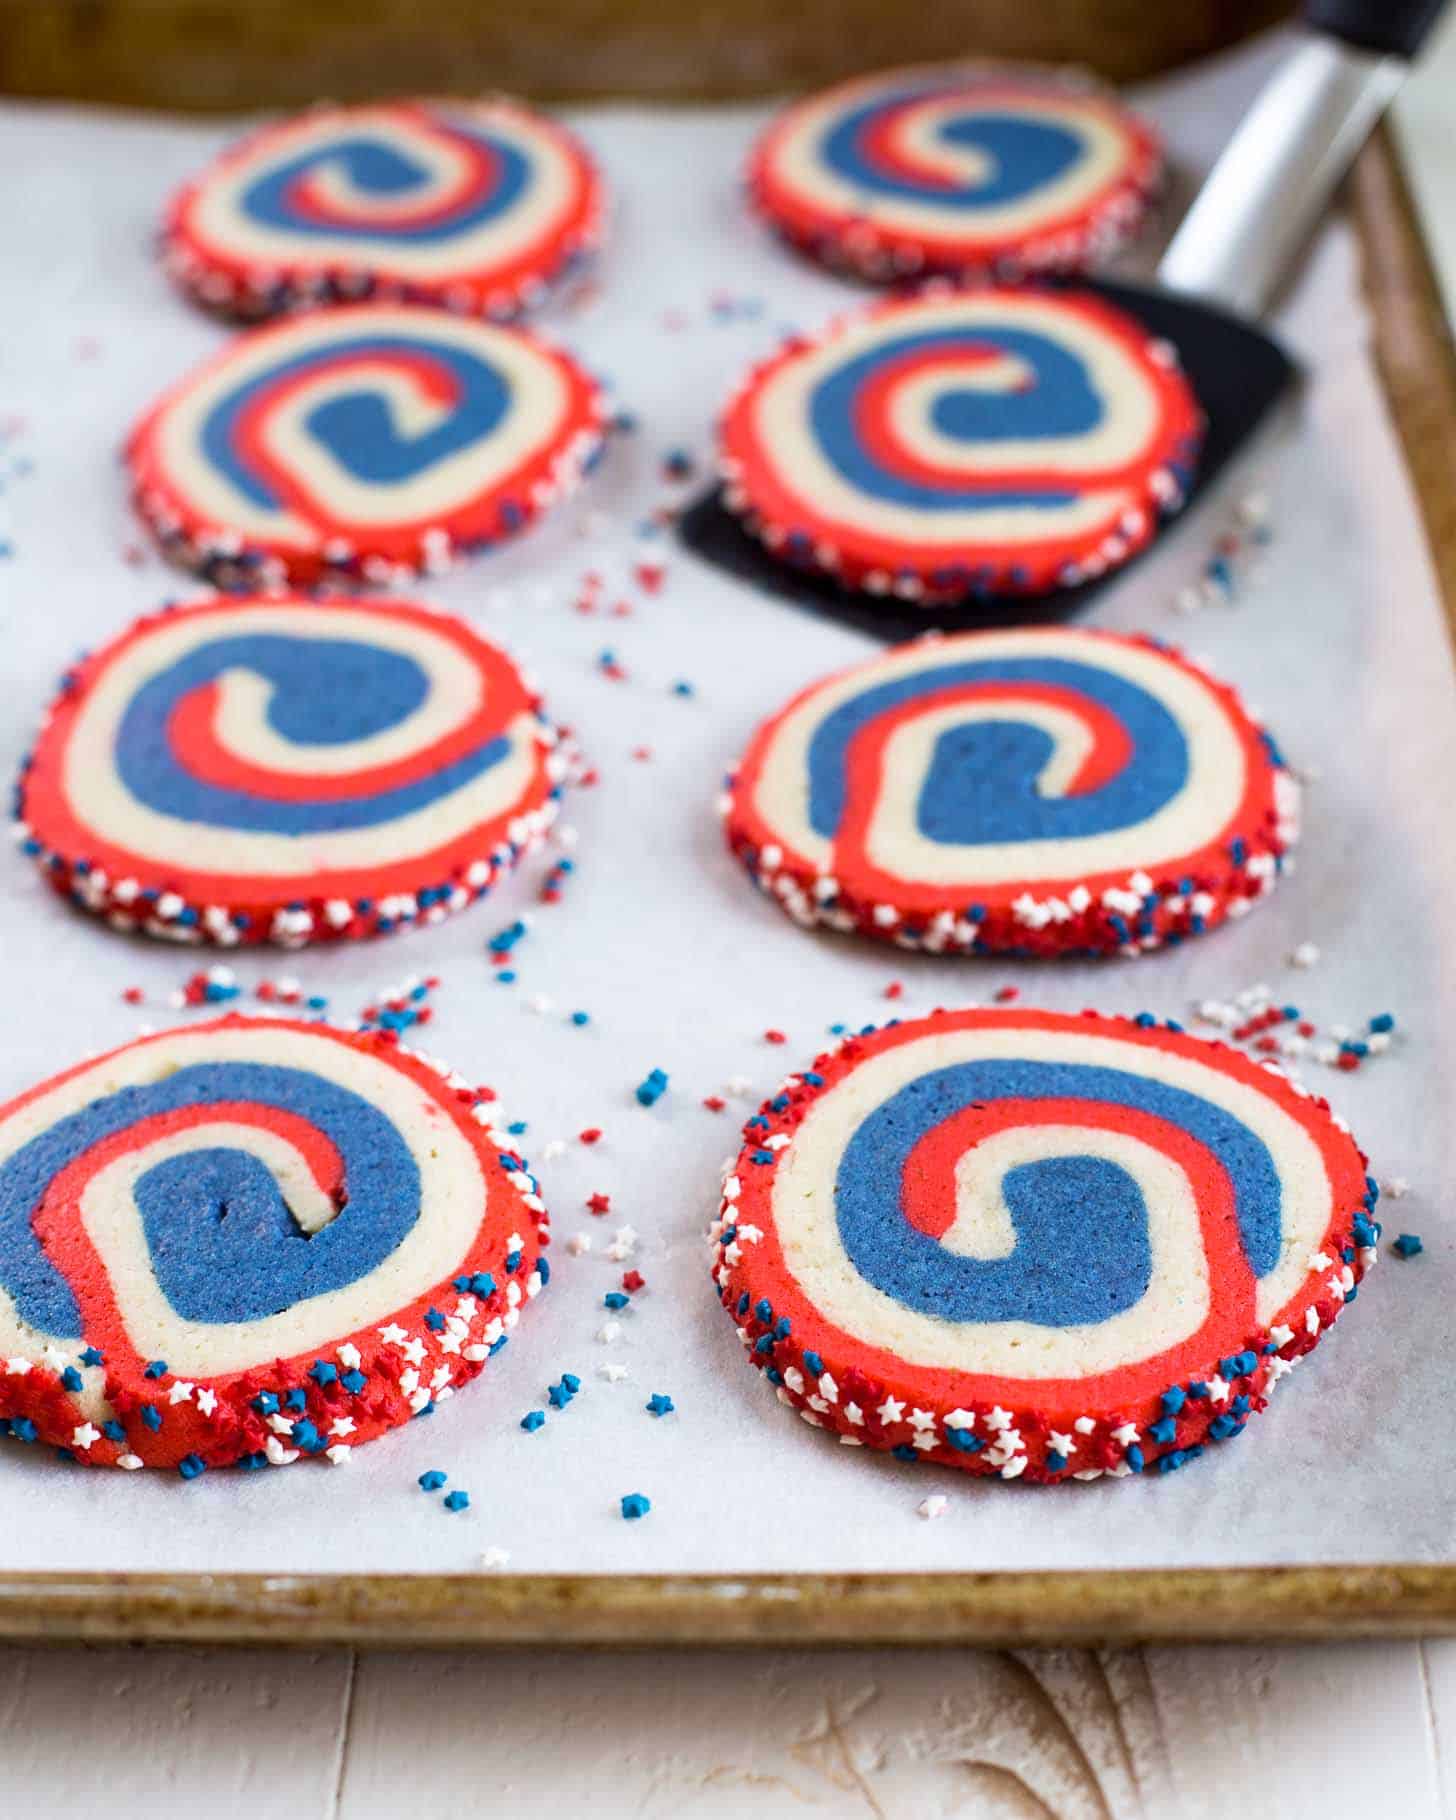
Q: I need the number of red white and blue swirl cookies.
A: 8